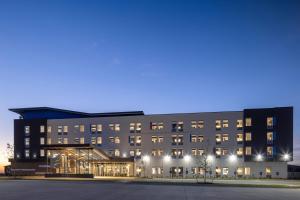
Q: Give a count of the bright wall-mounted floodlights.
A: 7